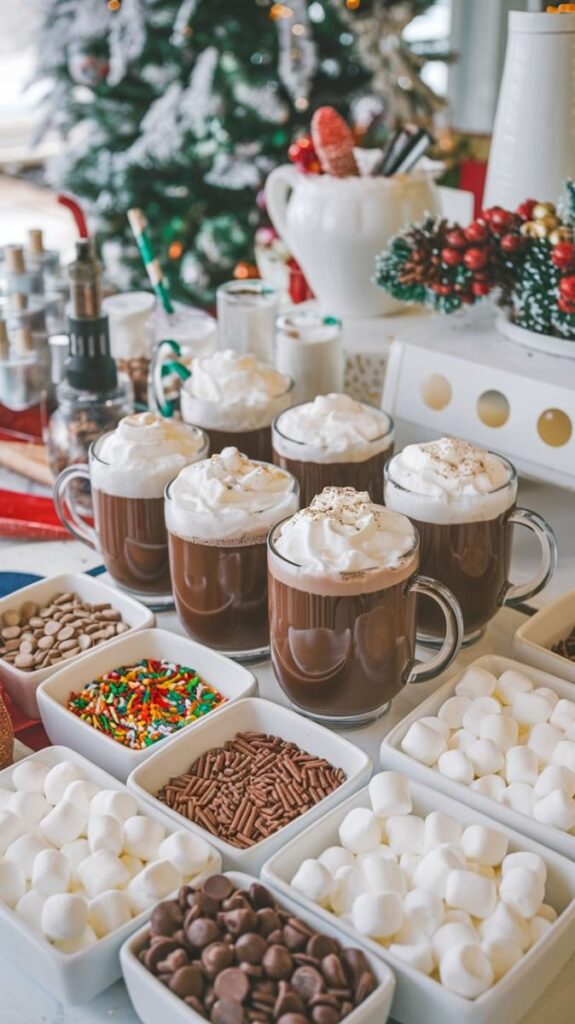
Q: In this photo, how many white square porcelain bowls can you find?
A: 8